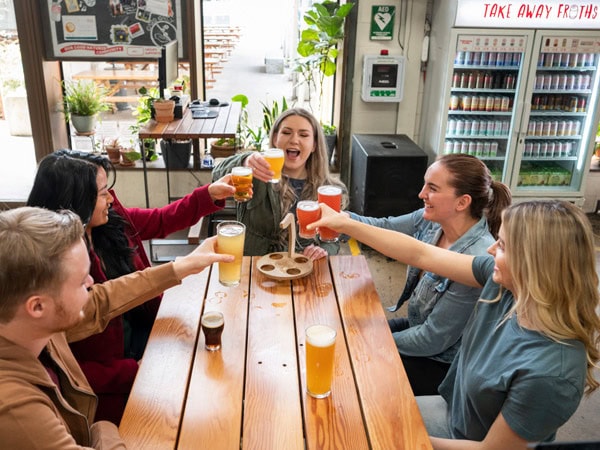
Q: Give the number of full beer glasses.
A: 7